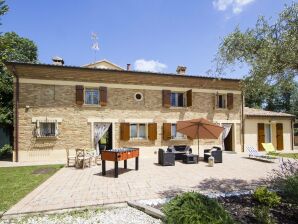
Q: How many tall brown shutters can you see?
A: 2